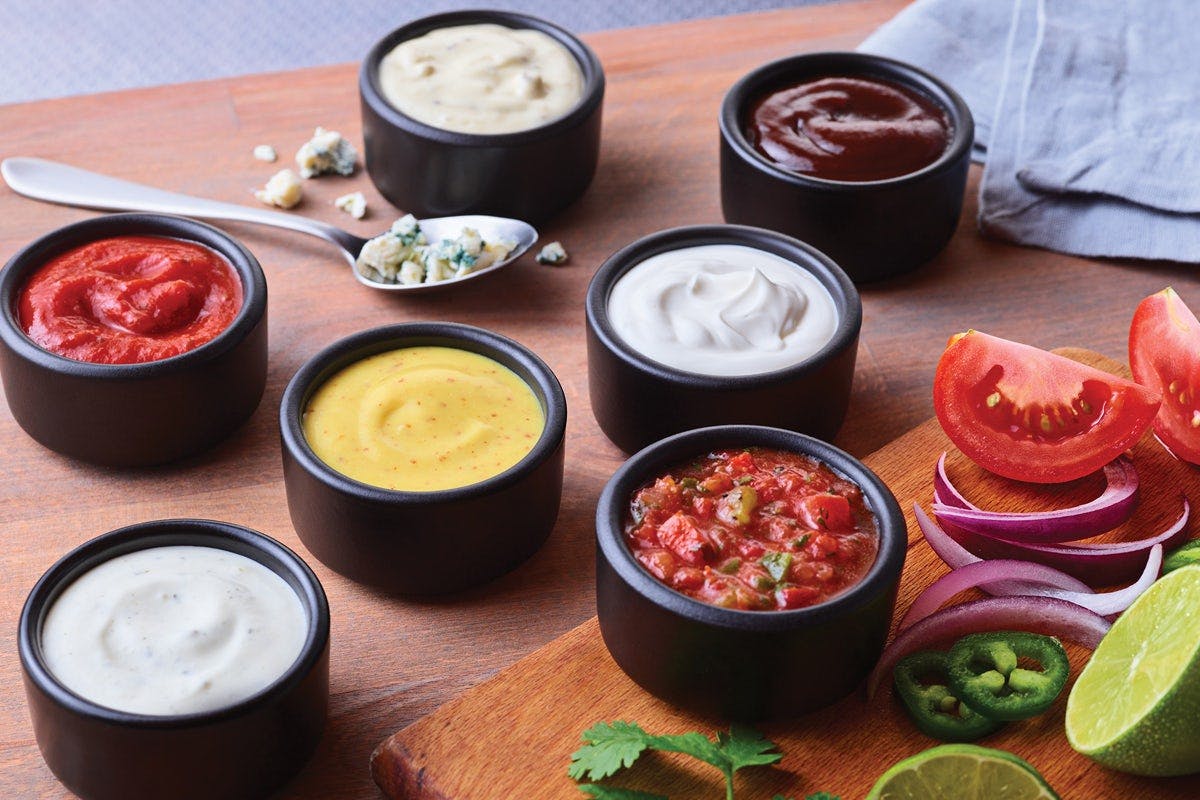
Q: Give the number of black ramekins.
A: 7